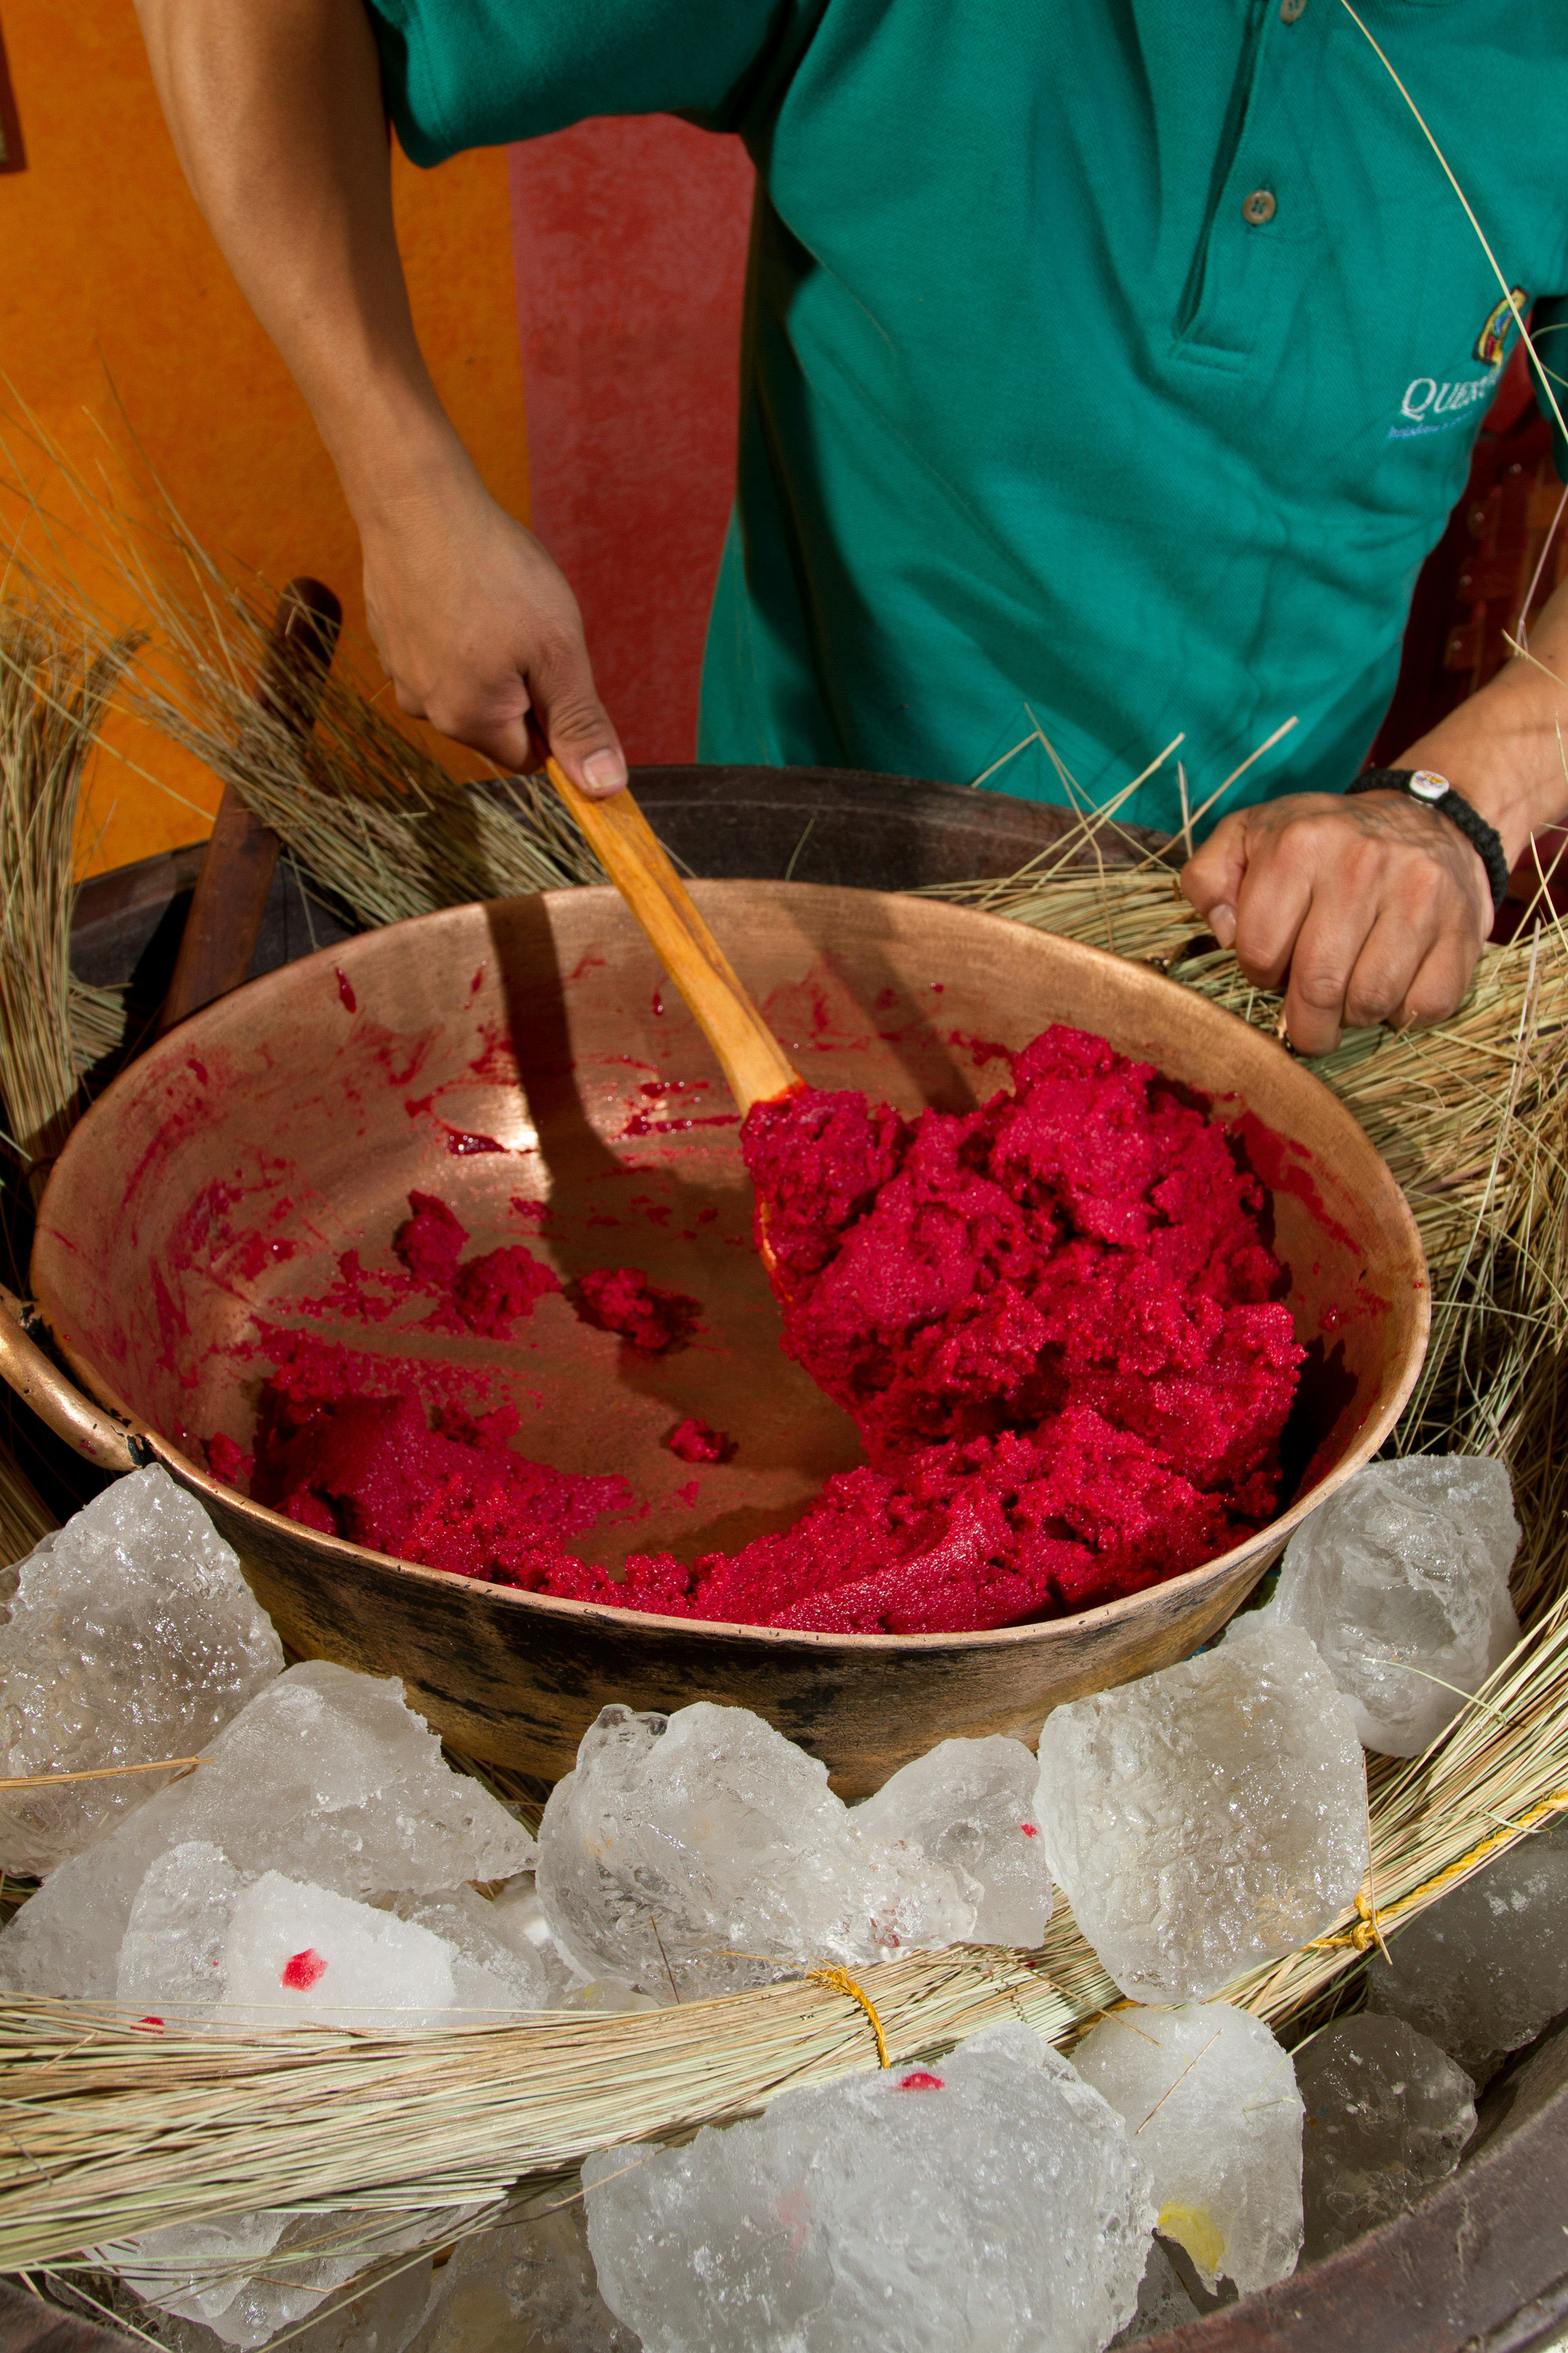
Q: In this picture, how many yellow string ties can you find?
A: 2